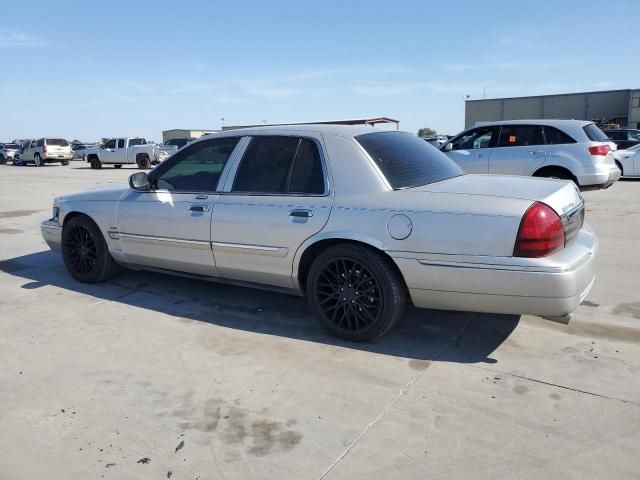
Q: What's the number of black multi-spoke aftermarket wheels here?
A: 2